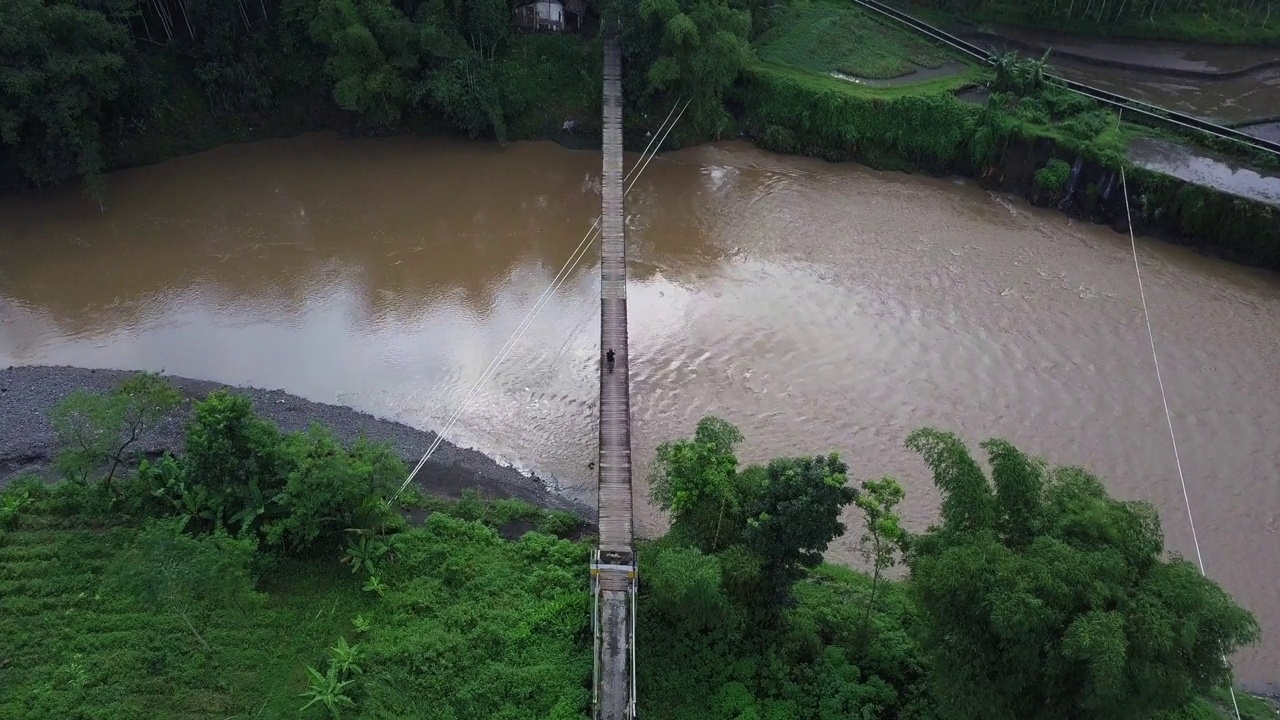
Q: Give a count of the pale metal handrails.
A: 2